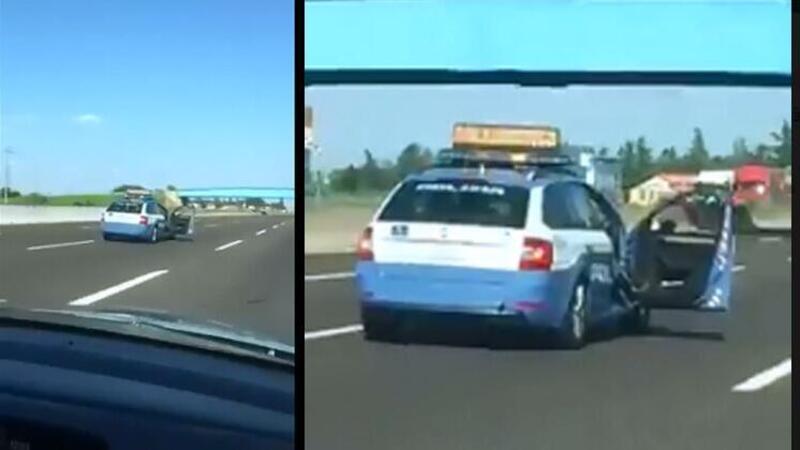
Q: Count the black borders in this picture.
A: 2